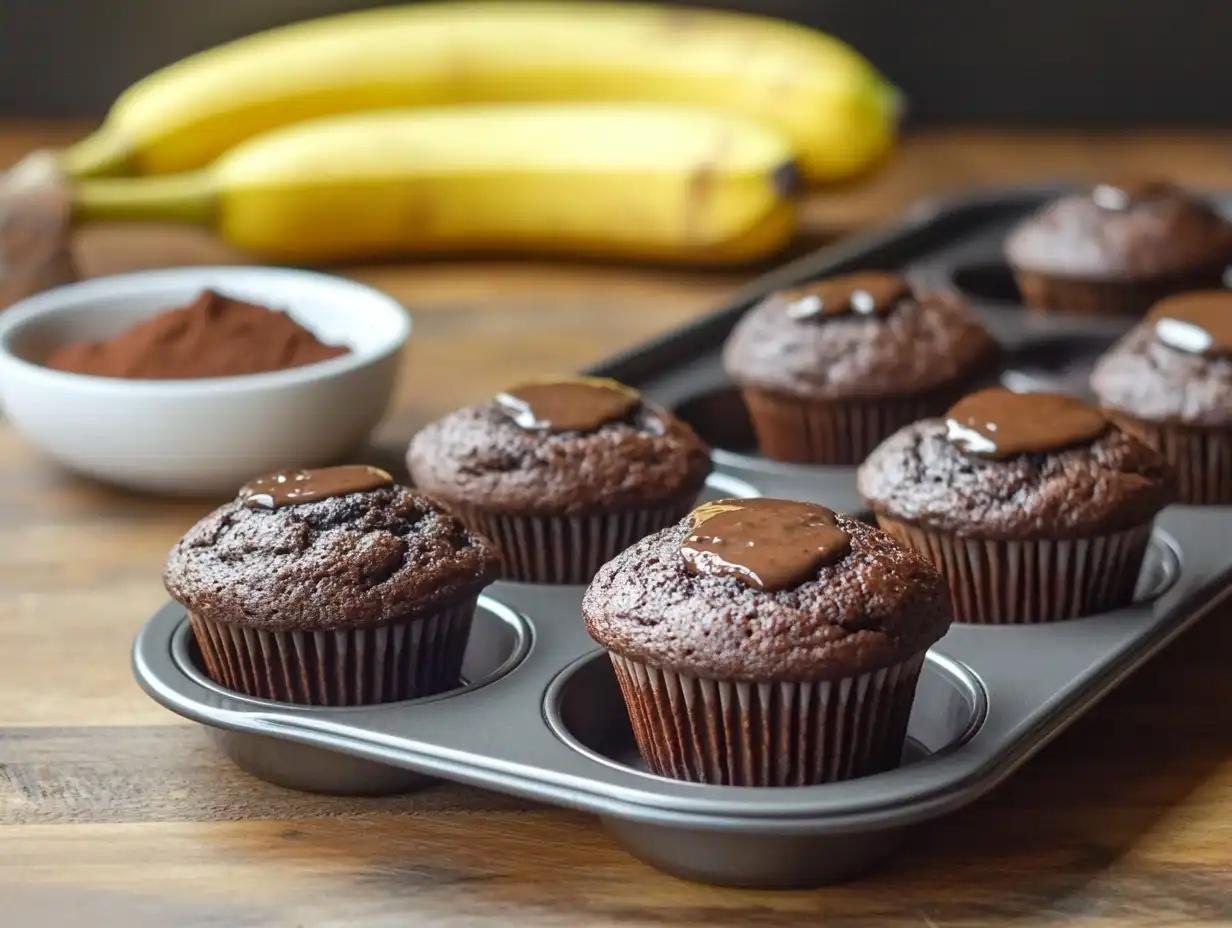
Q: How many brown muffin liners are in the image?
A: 7